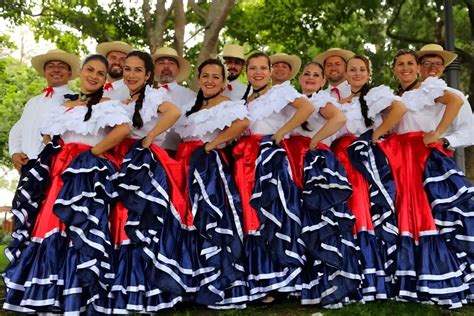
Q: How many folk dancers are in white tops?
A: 14